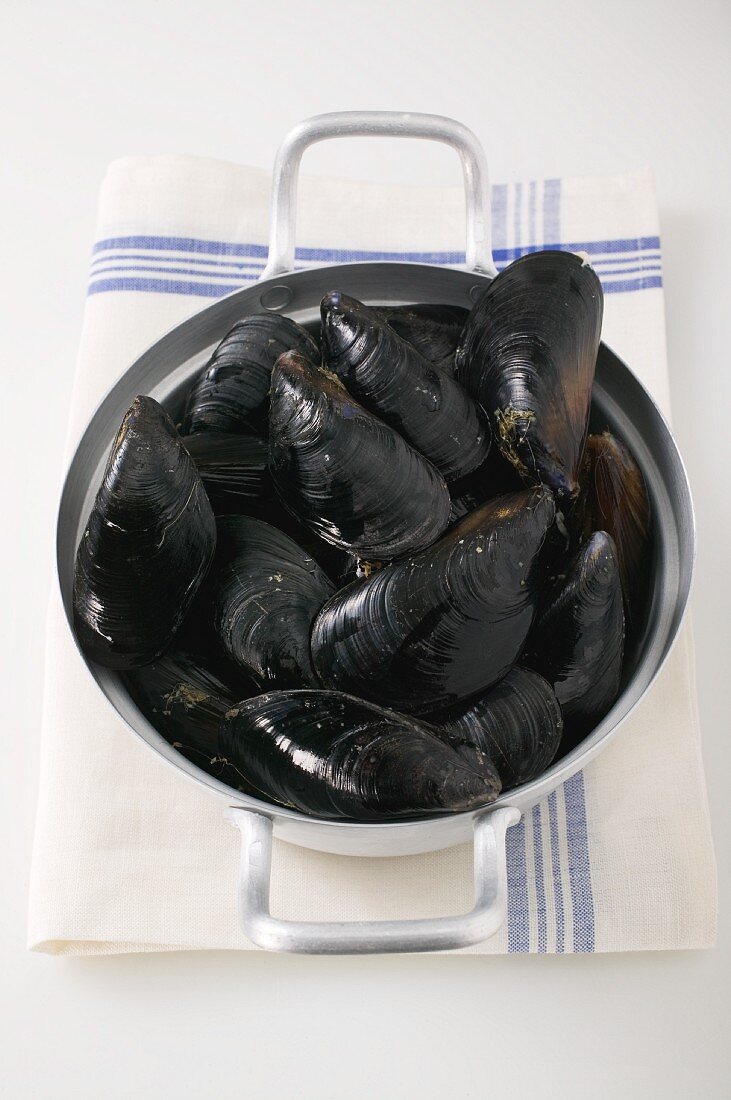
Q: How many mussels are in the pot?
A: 14